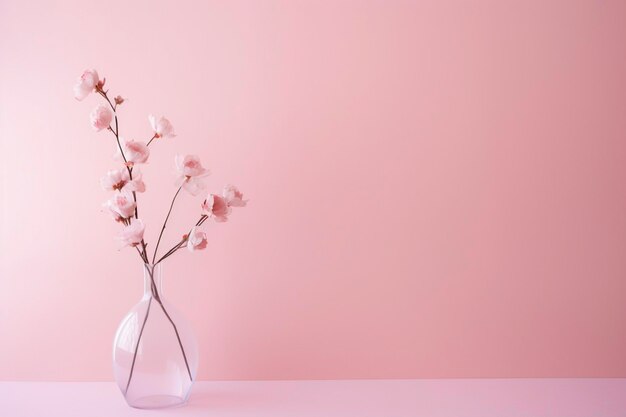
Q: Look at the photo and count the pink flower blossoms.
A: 11